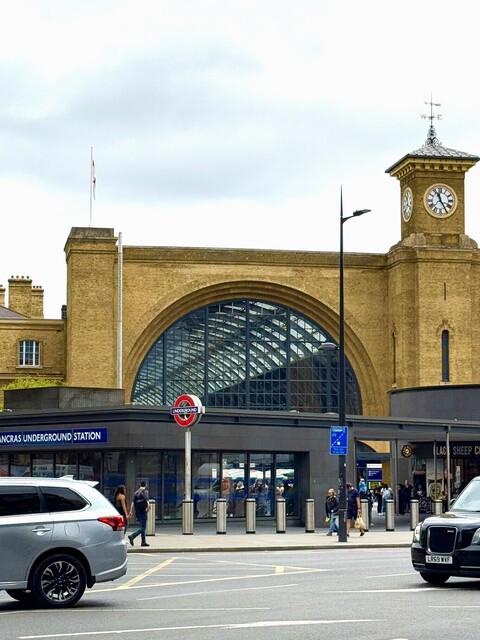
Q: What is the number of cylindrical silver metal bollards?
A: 10